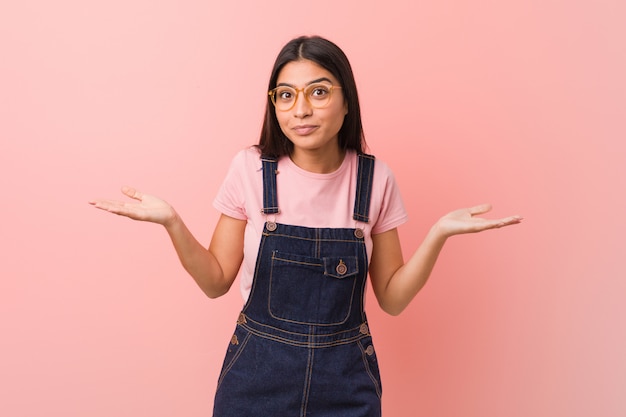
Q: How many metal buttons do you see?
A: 7